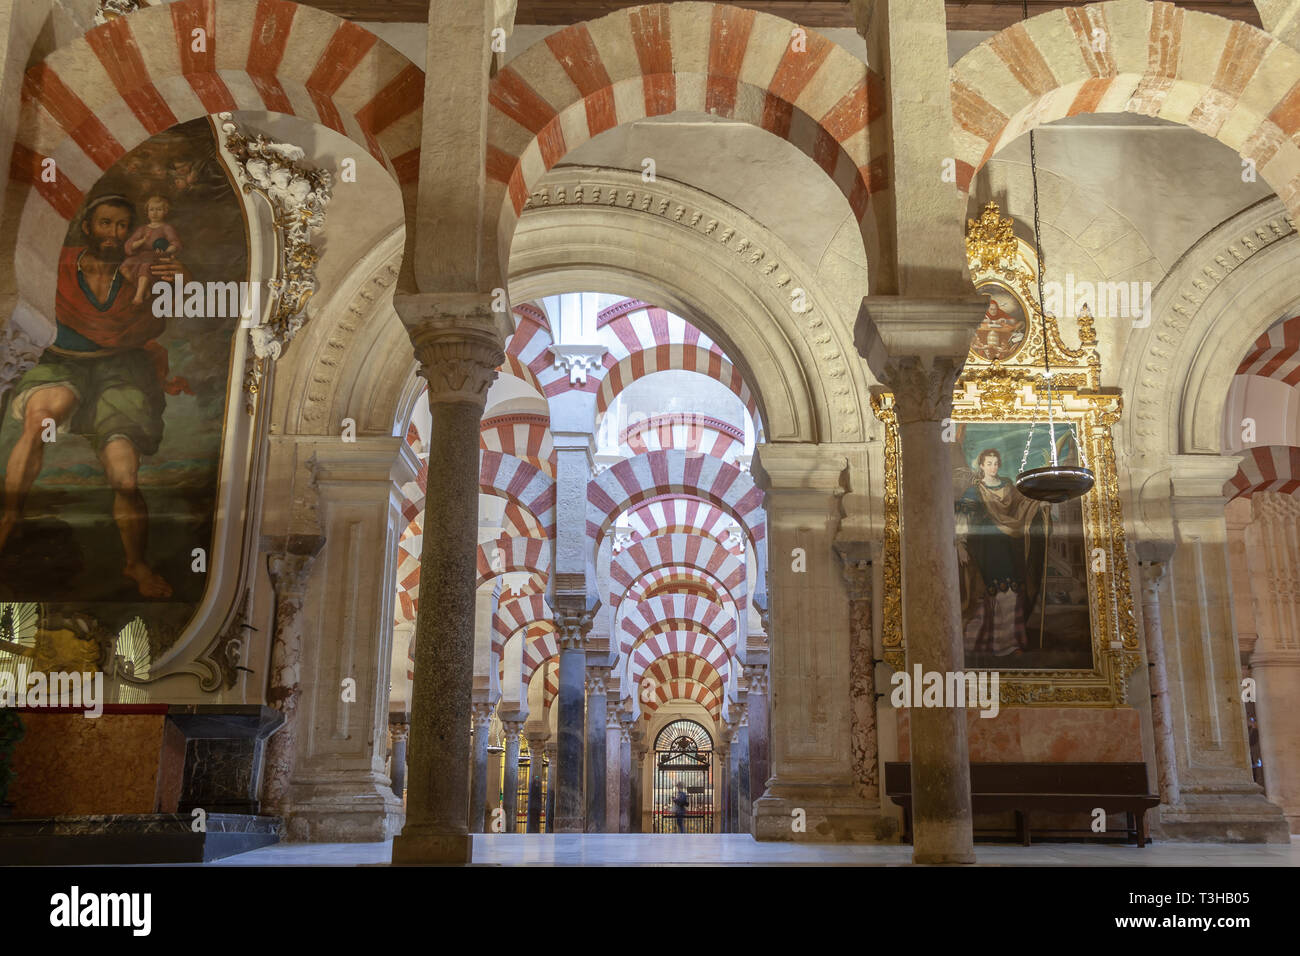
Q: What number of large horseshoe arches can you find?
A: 3